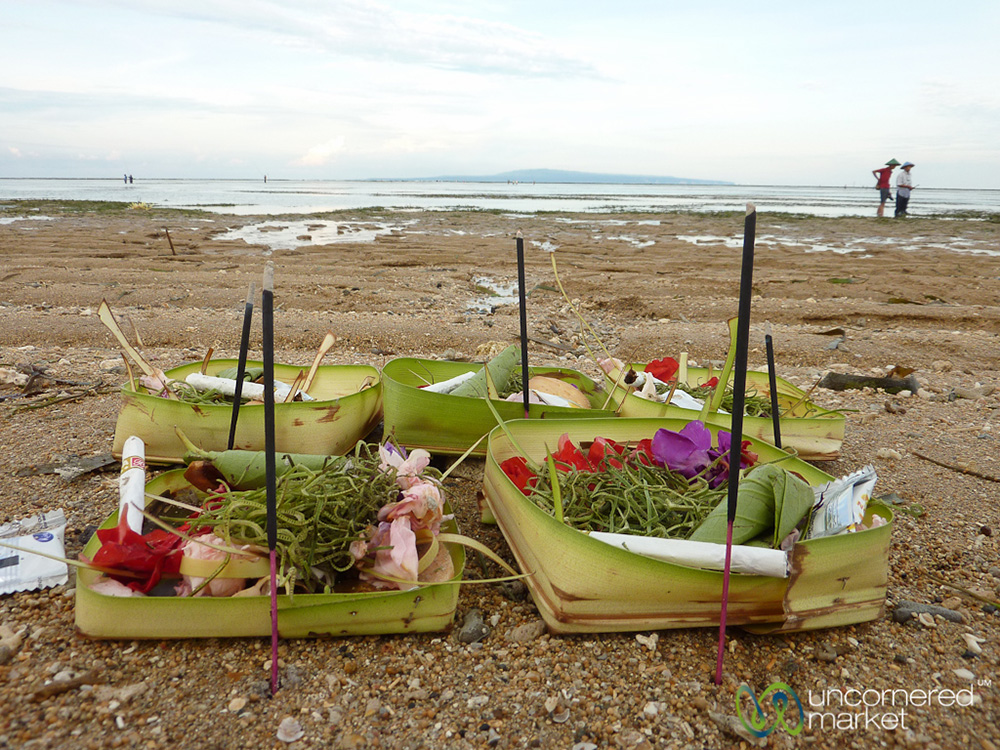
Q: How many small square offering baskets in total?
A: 5